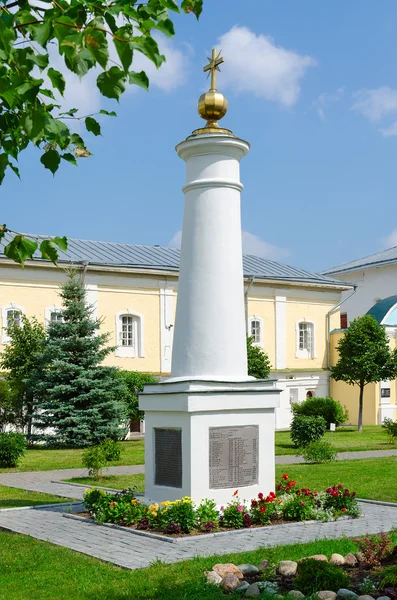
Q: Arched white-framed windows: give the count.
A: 5